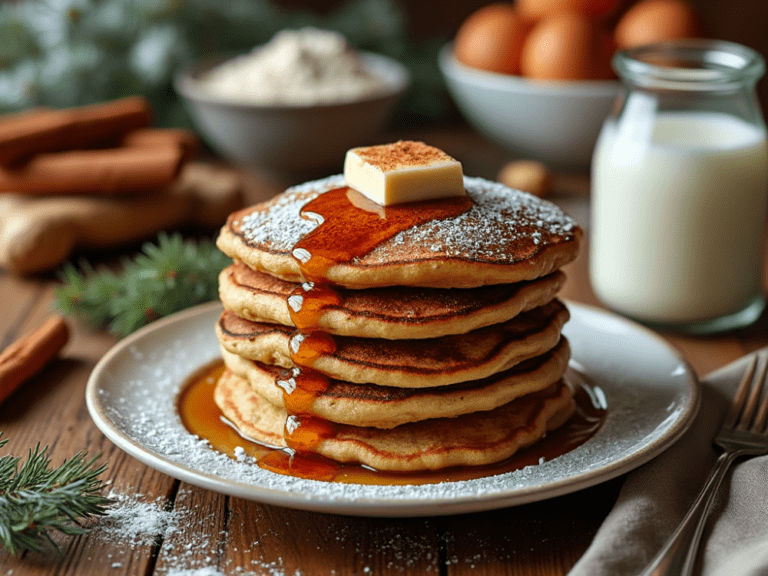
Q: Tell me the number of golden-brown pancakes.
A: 5